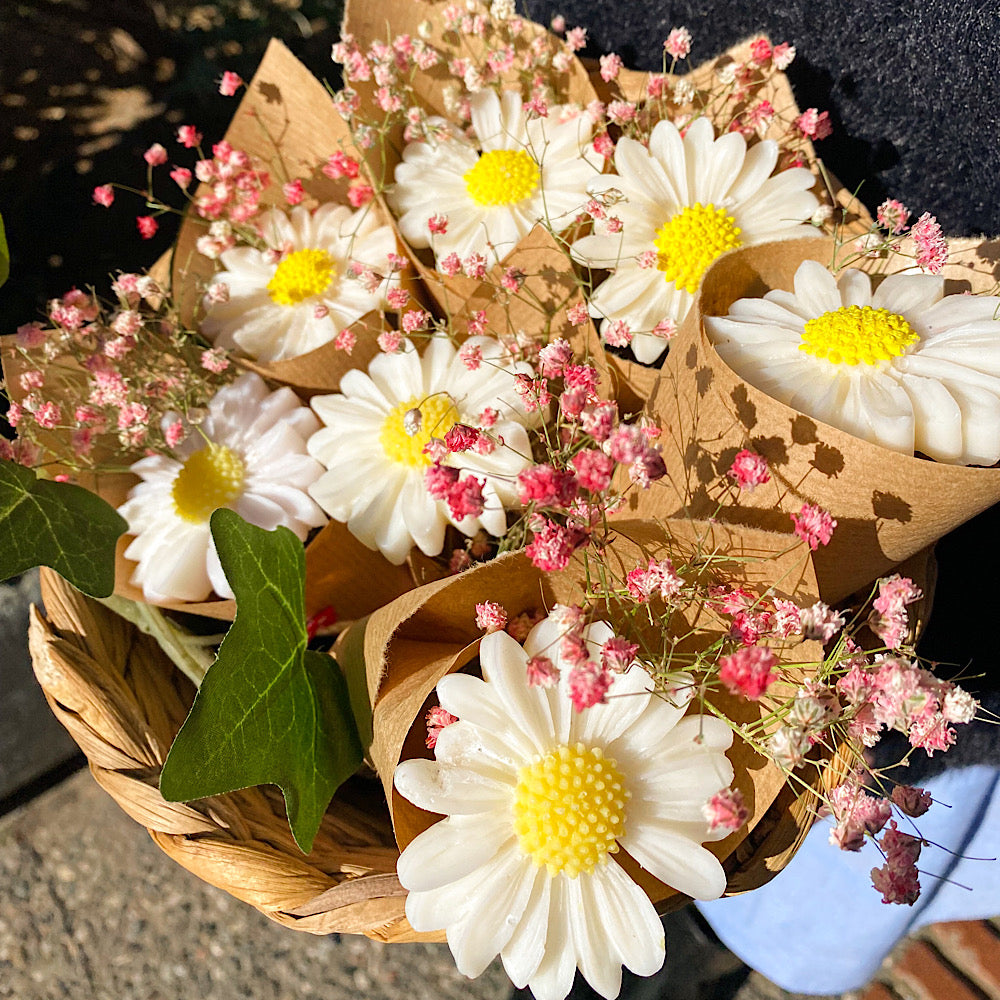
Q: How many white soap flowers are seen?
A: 7